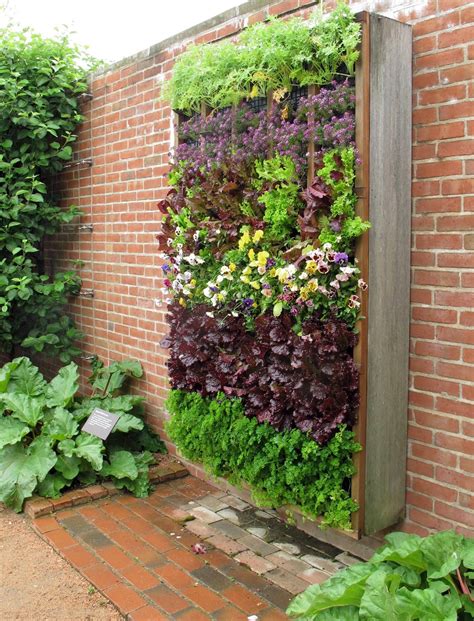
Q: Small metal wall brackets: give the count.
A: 5